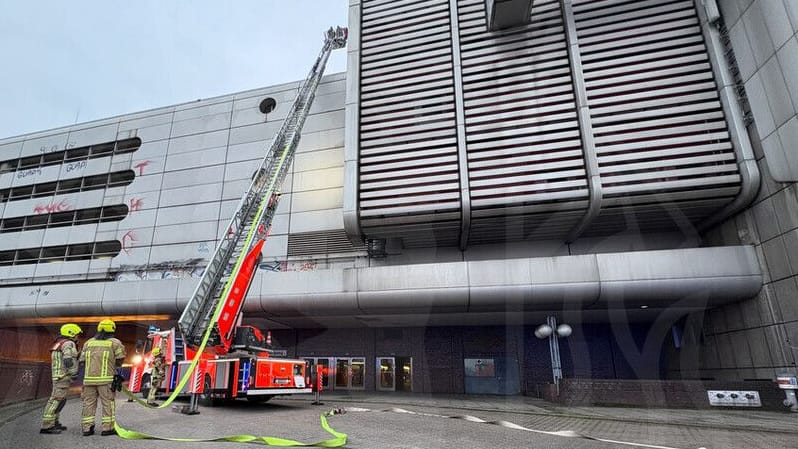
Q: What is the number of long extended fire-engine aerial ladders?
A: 1